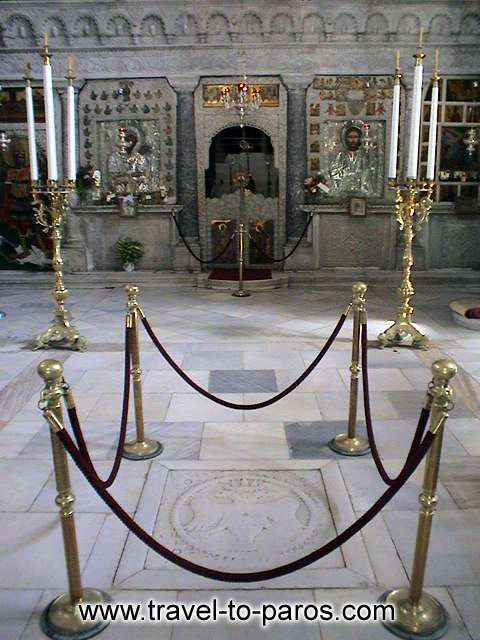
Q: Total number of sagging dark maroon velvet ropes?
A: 6